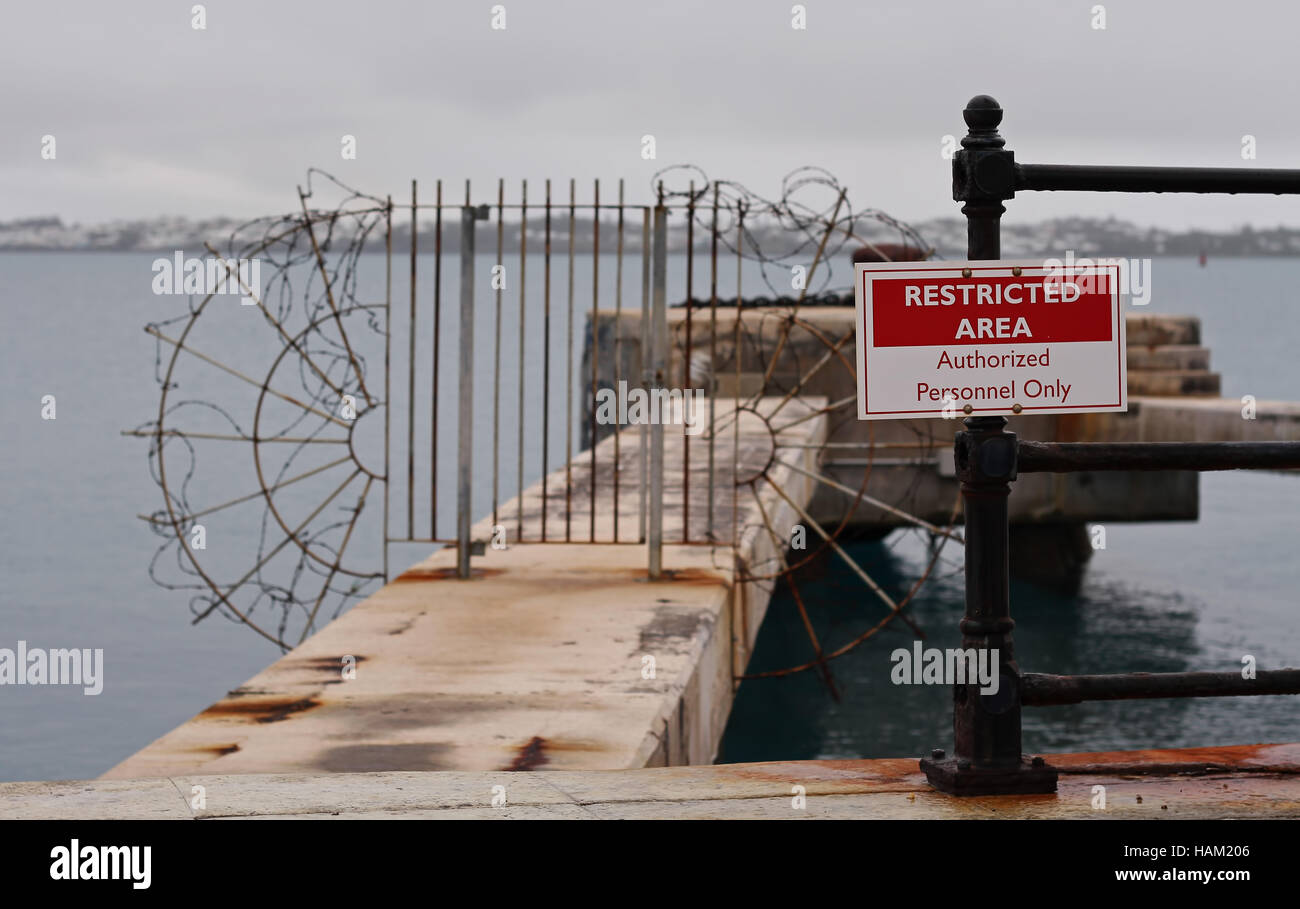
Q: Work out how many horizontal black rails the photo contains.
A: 3